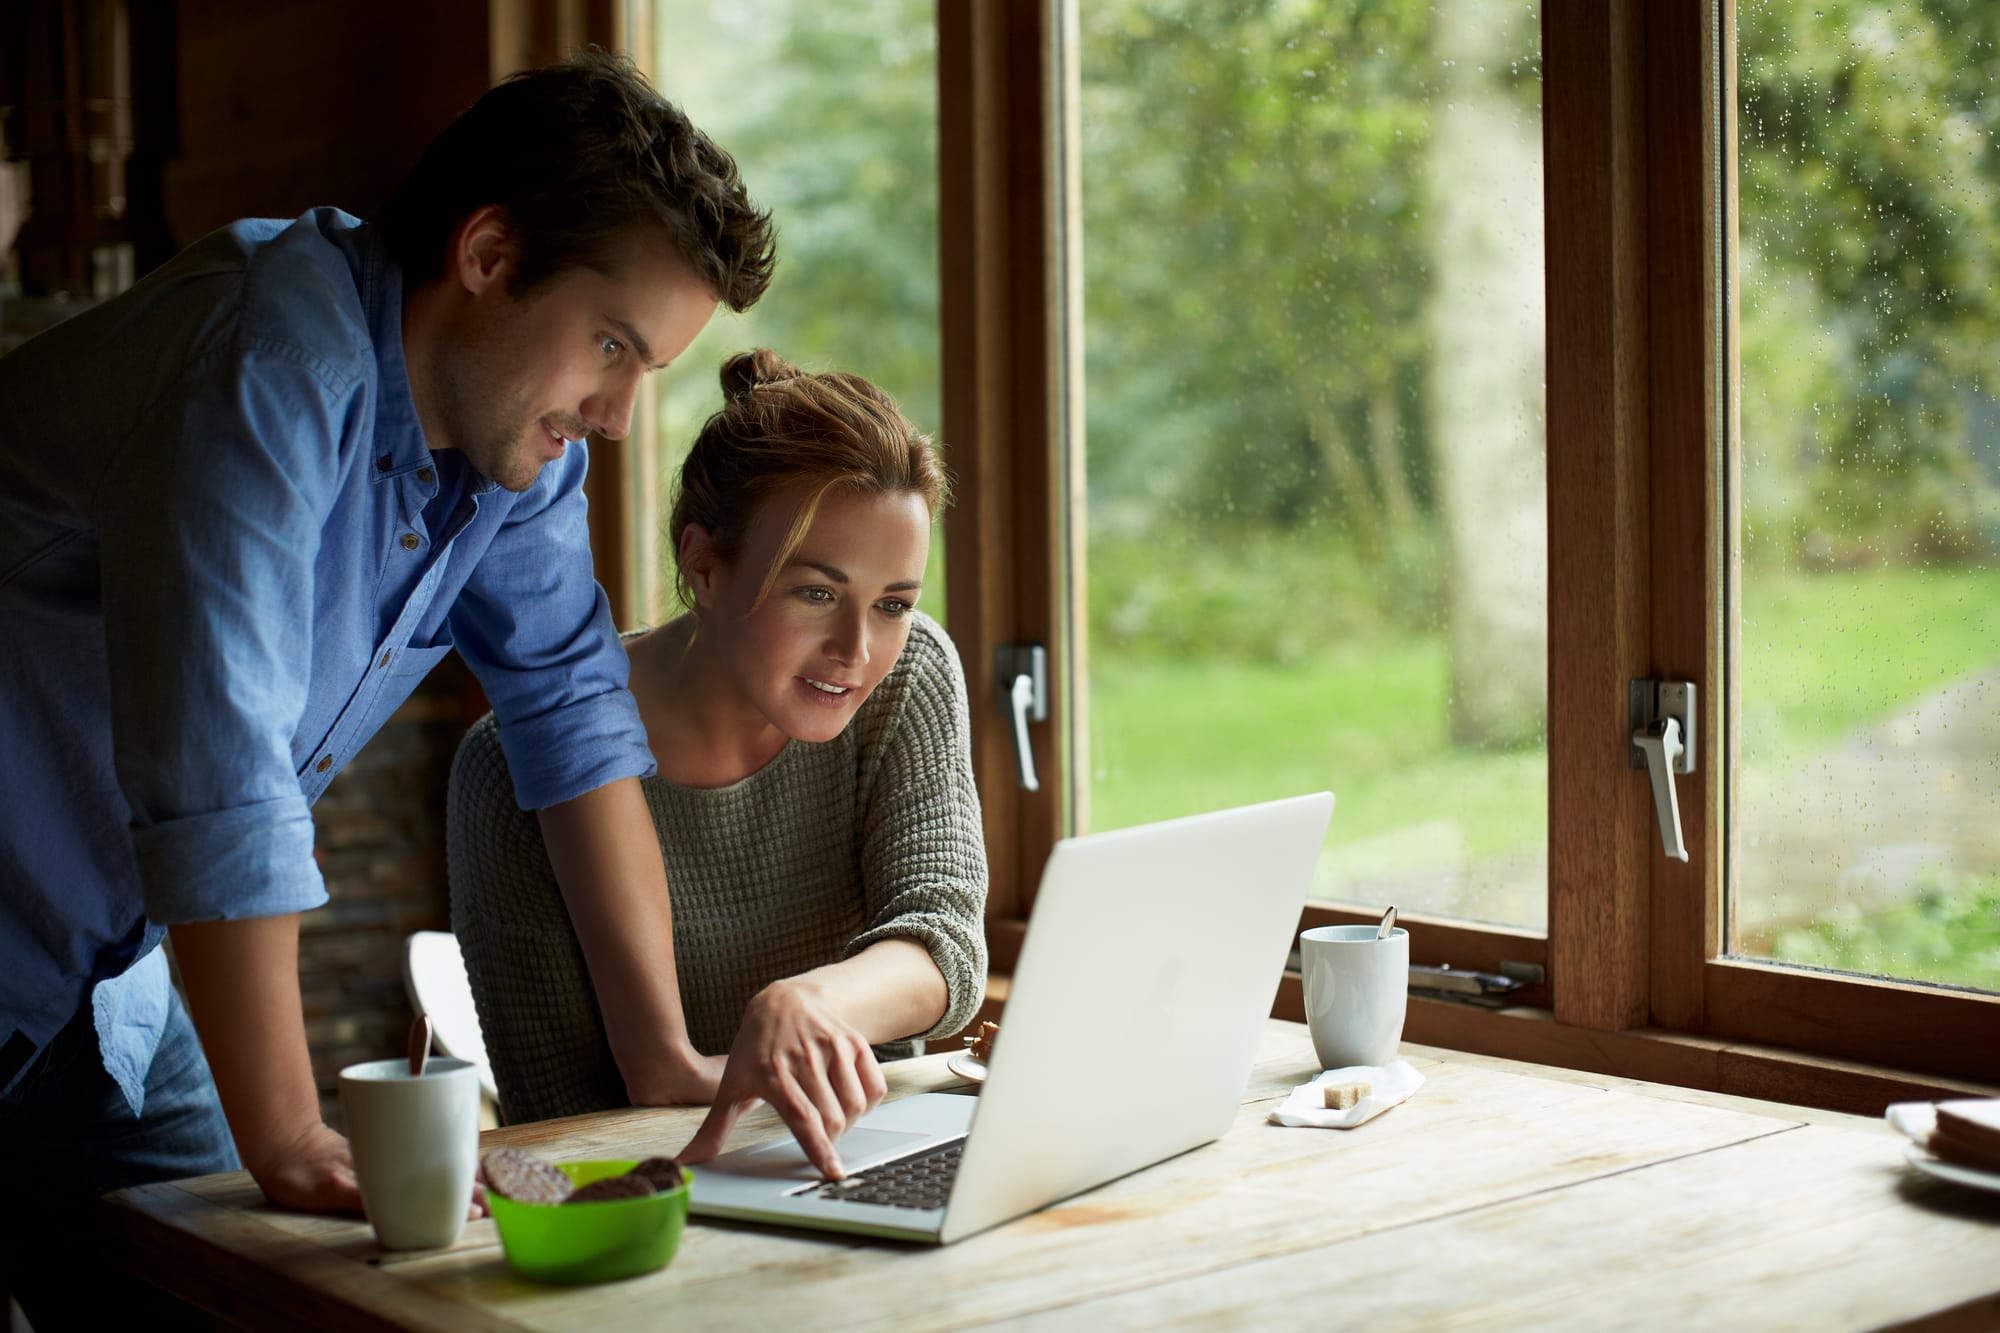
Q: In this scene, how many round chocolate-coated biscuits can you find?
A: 3